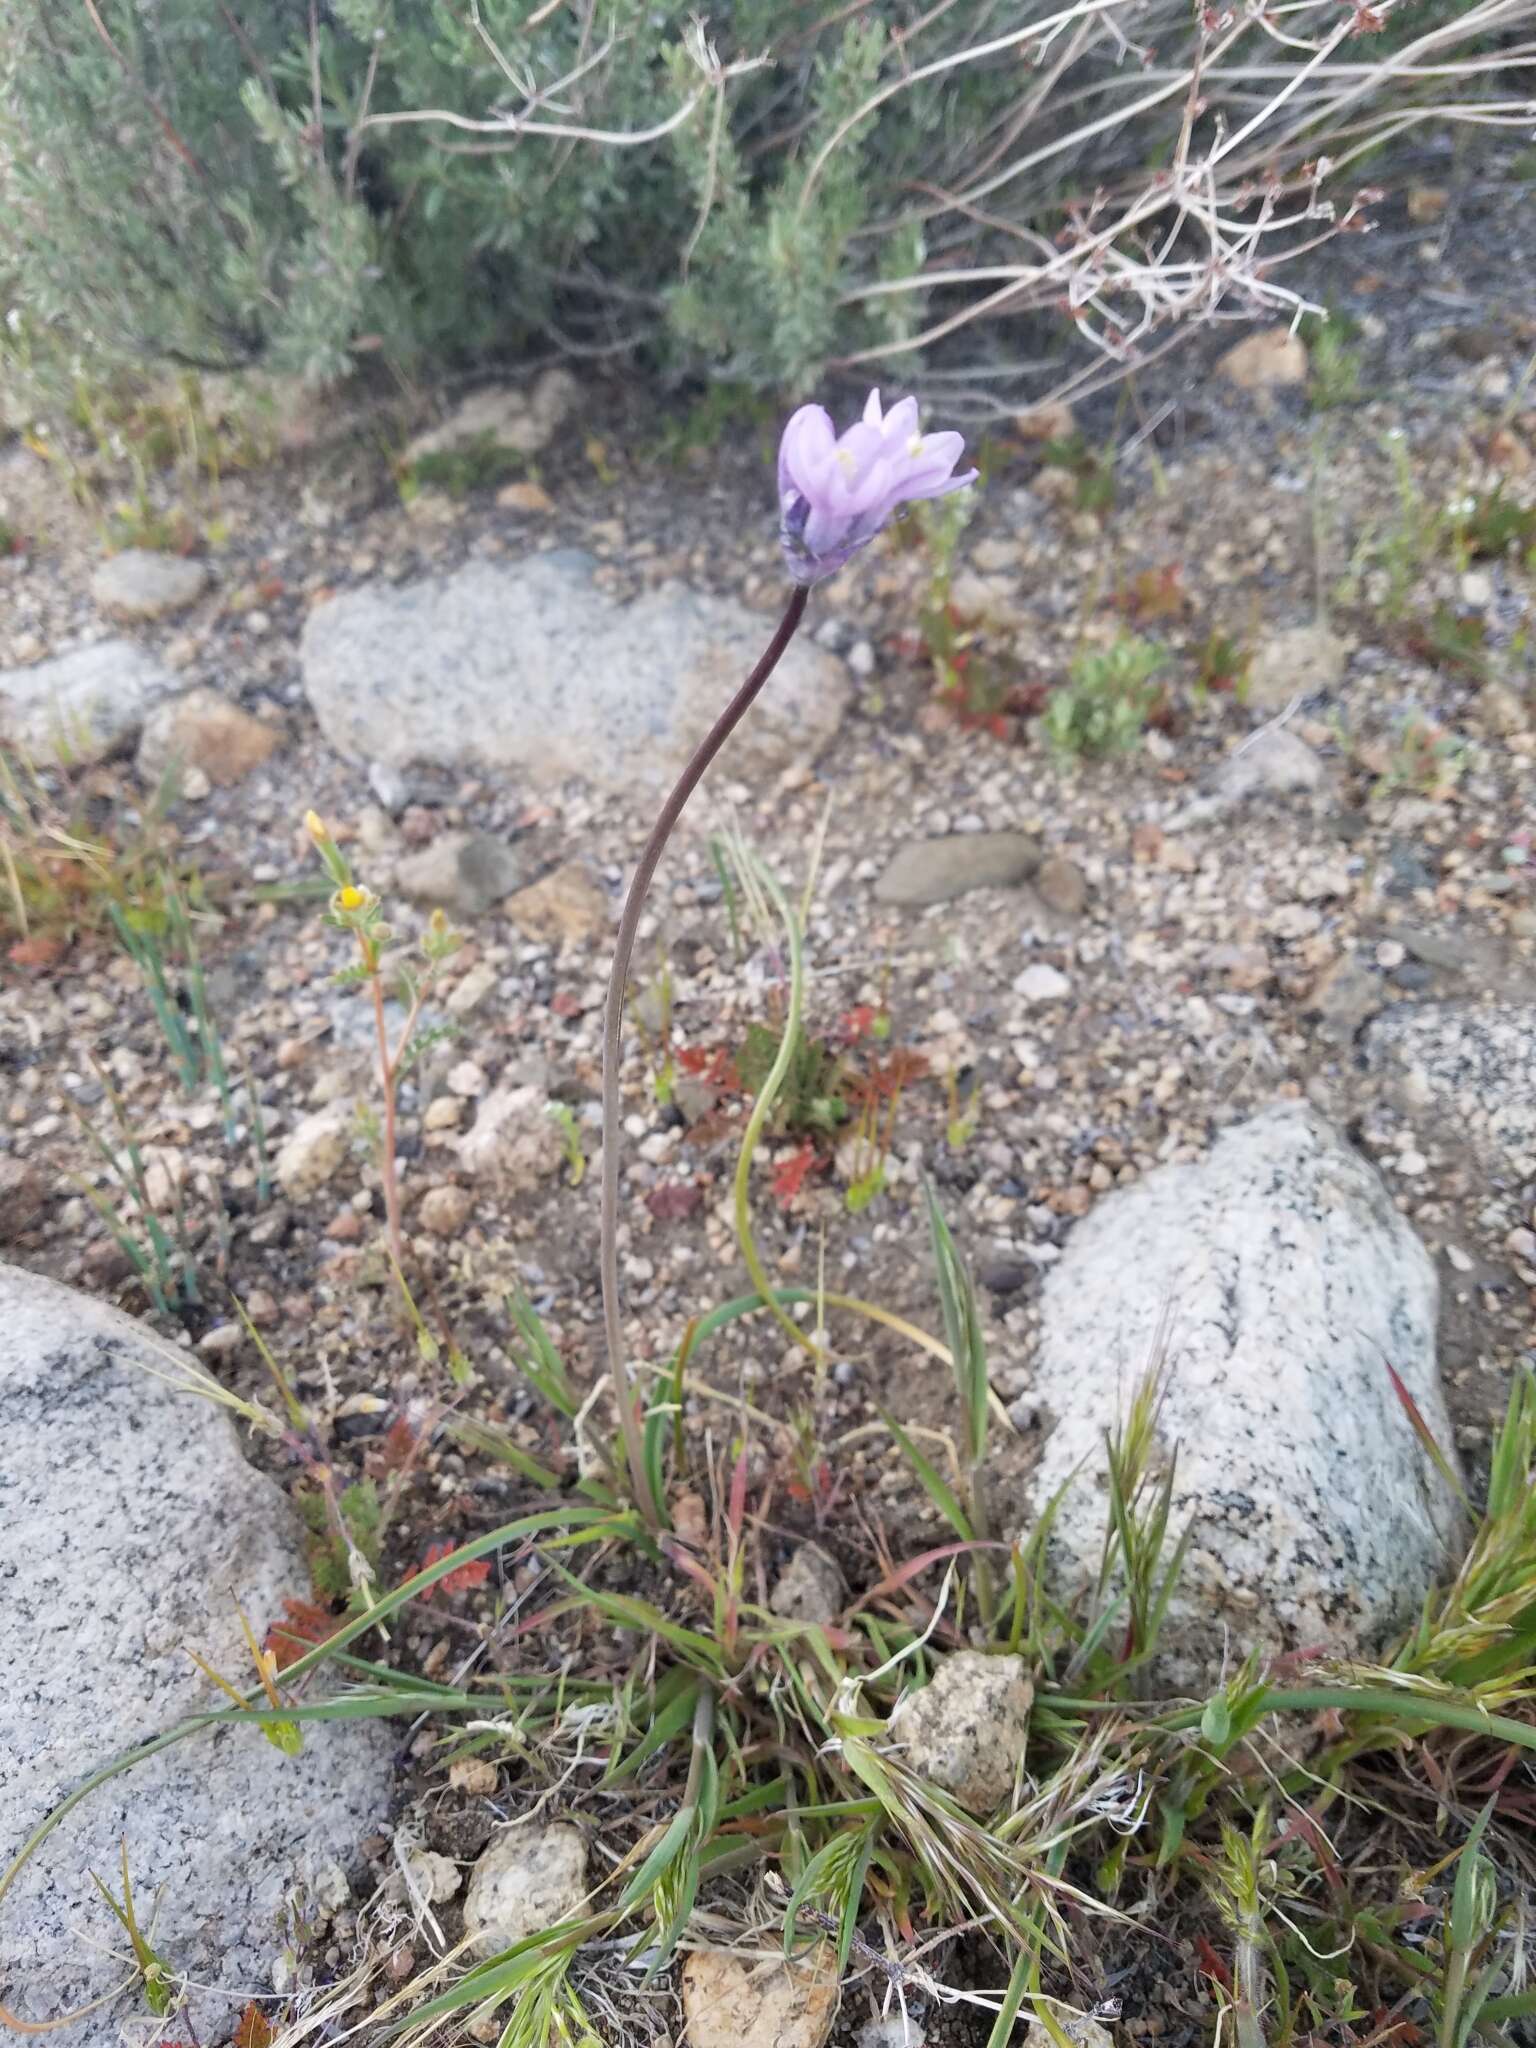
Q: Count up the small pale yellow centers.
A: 2